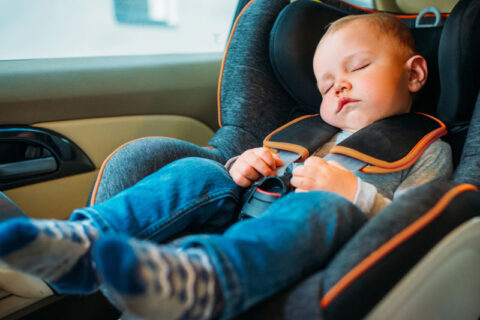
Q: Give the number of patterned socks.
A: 2